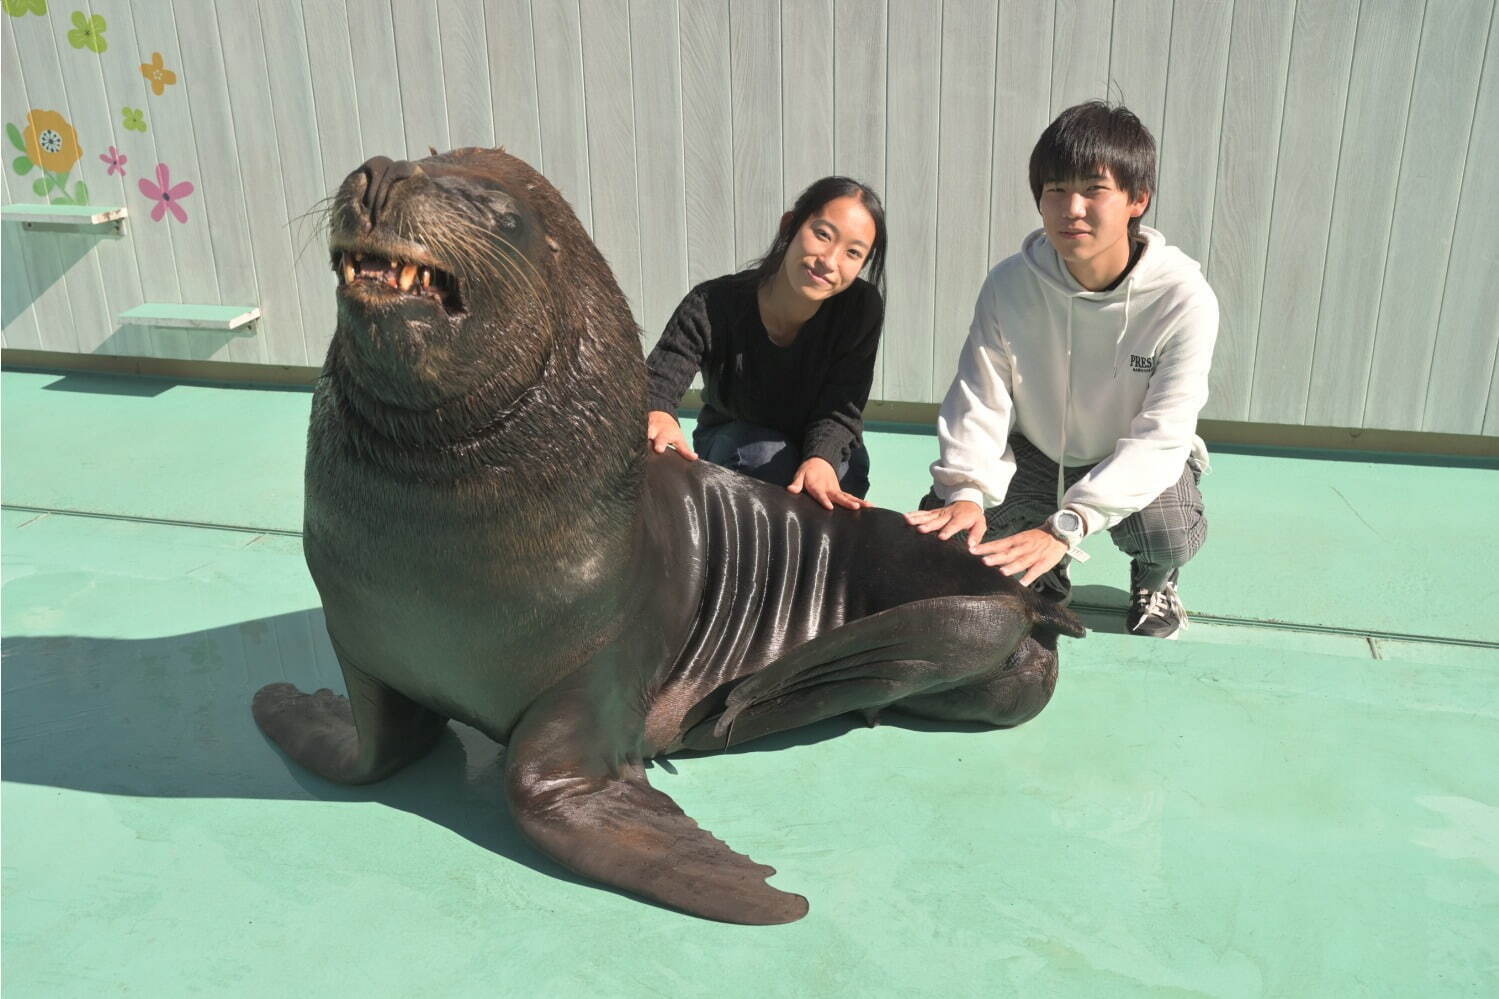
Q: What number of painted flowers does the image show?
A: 7